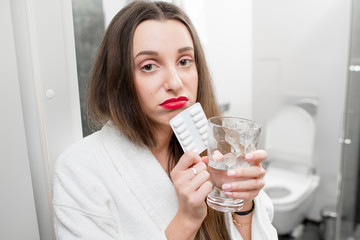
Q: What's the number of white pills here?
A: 12